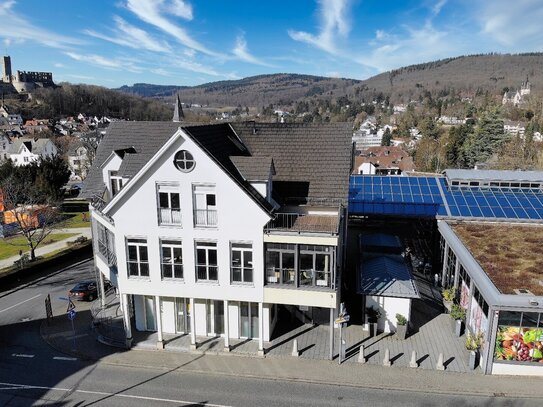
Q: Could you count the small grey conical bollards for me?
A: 5